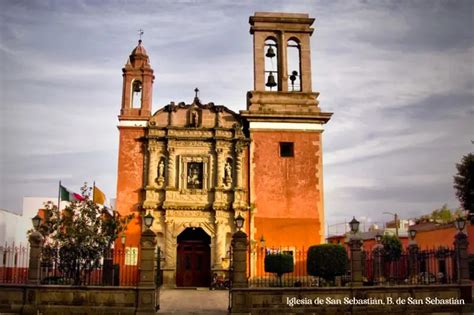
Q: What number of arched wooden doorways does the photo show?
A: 1